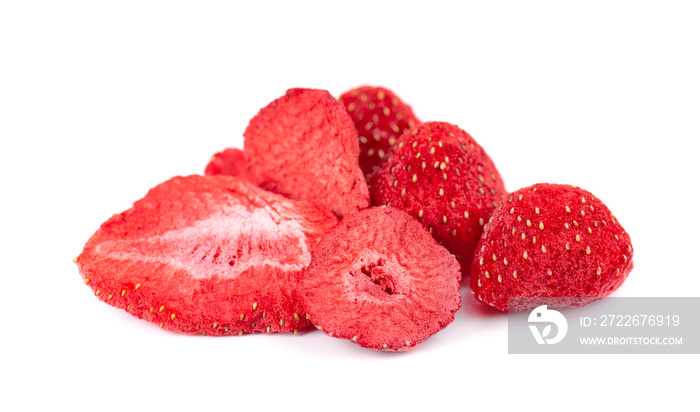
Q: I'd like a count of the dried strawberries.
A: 7